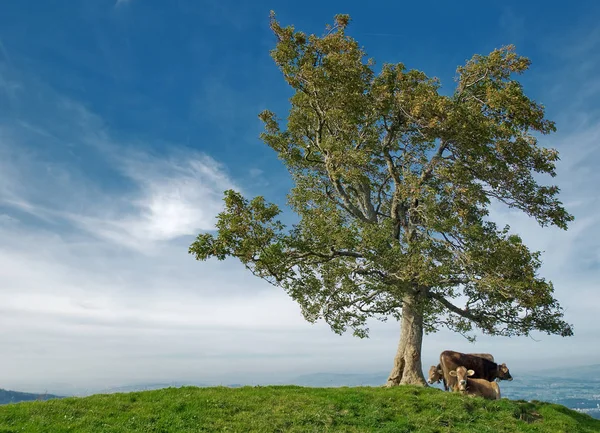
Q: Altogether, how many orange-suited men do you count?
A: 0